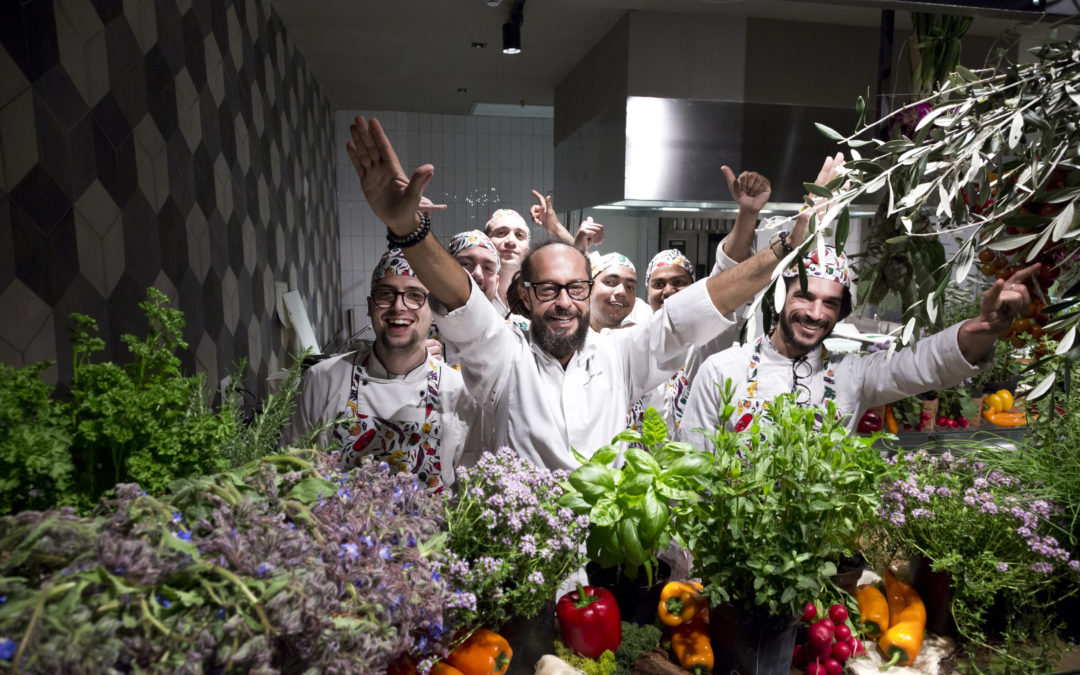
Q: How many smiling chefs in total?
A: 7